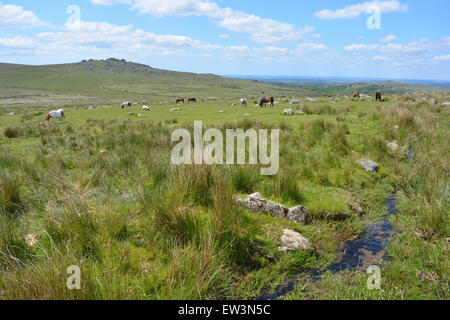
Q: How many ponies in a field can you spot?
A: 8